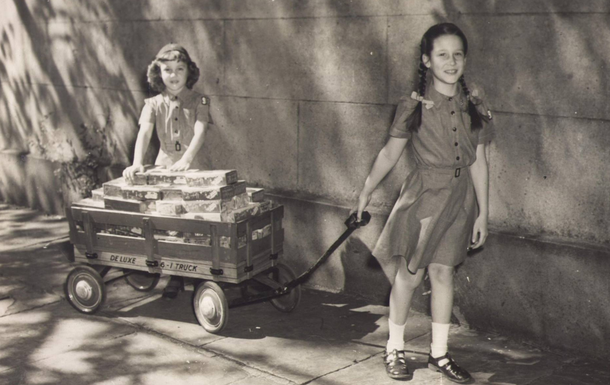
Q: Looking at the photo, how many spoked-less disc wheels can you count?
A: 4